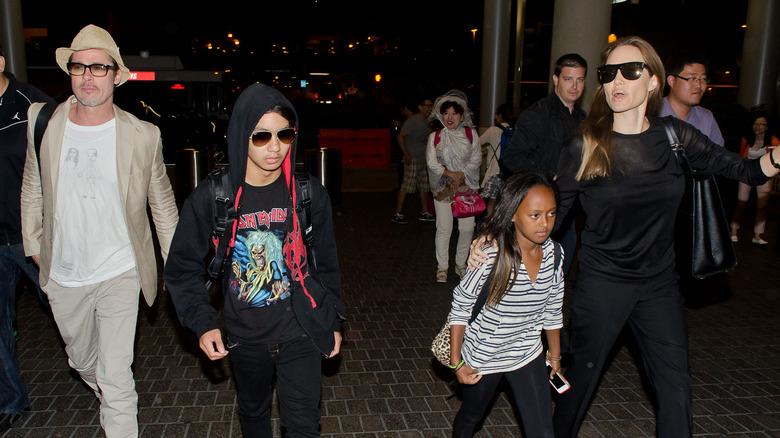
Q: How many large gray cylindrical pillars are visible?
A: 4